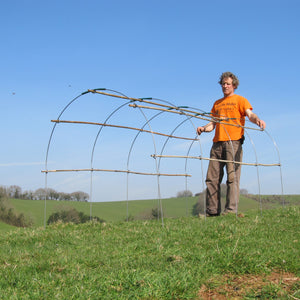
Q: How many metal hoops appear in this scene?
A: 5